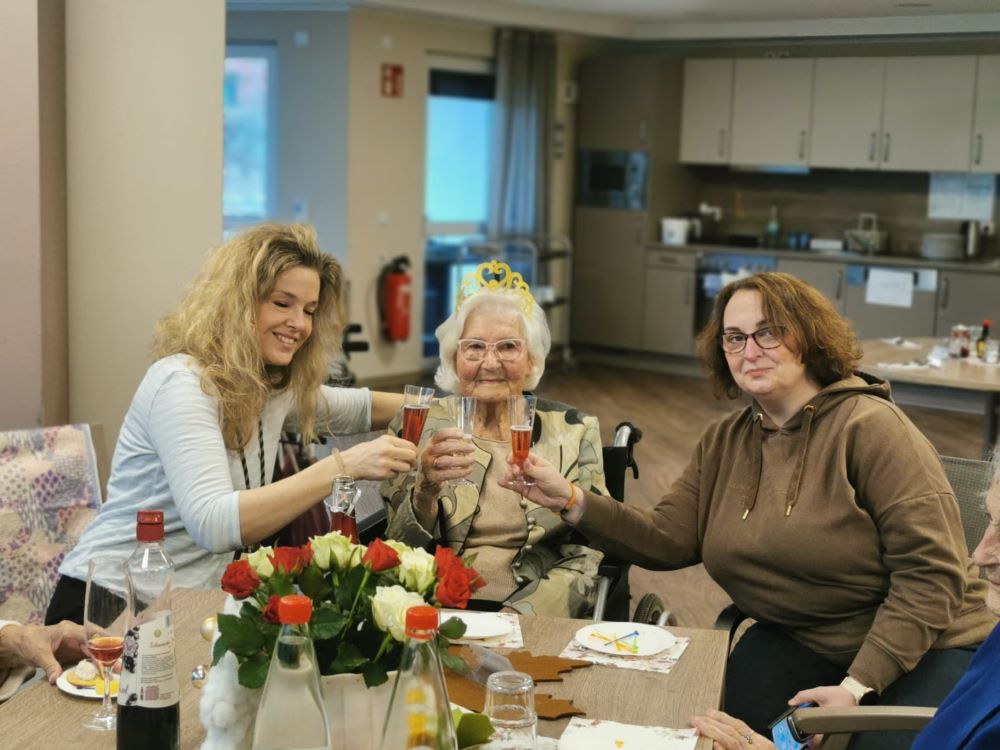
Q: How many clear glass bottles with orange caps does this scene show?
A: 2